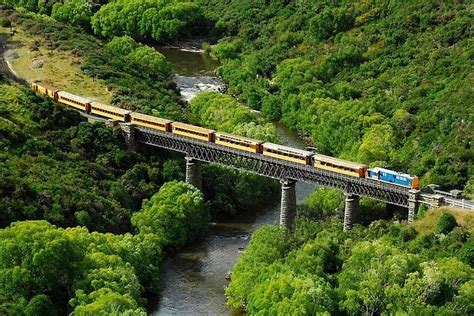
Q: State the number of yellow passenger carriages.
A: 8